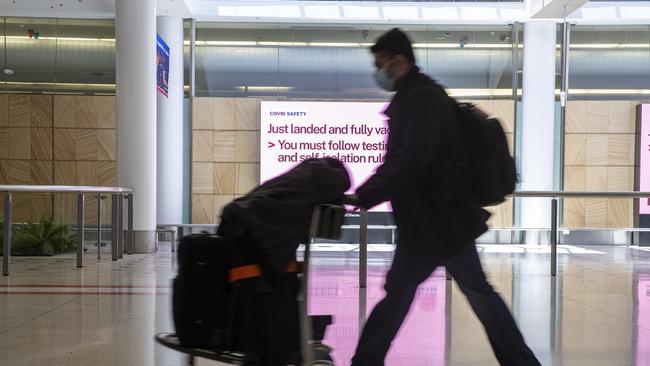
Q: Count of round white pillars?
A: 3